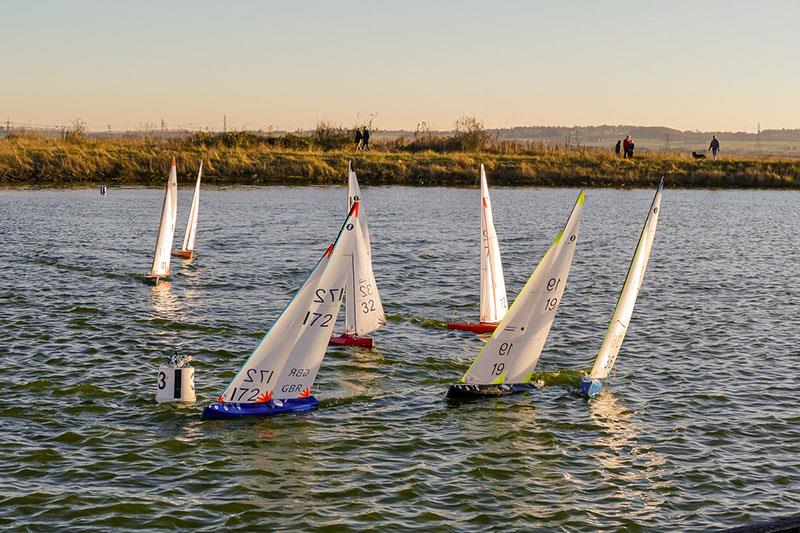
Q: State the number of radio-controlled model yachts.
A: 7